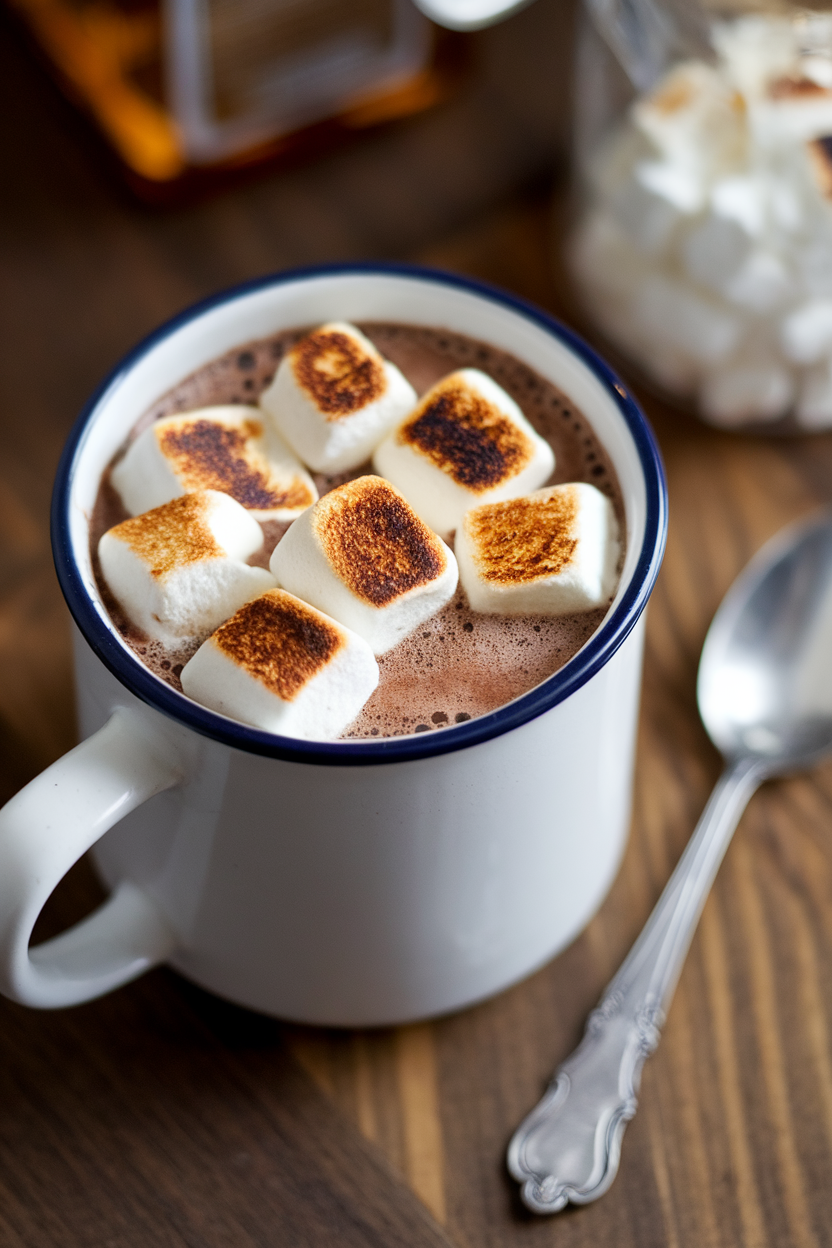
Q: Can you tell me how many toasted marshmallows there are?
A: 7